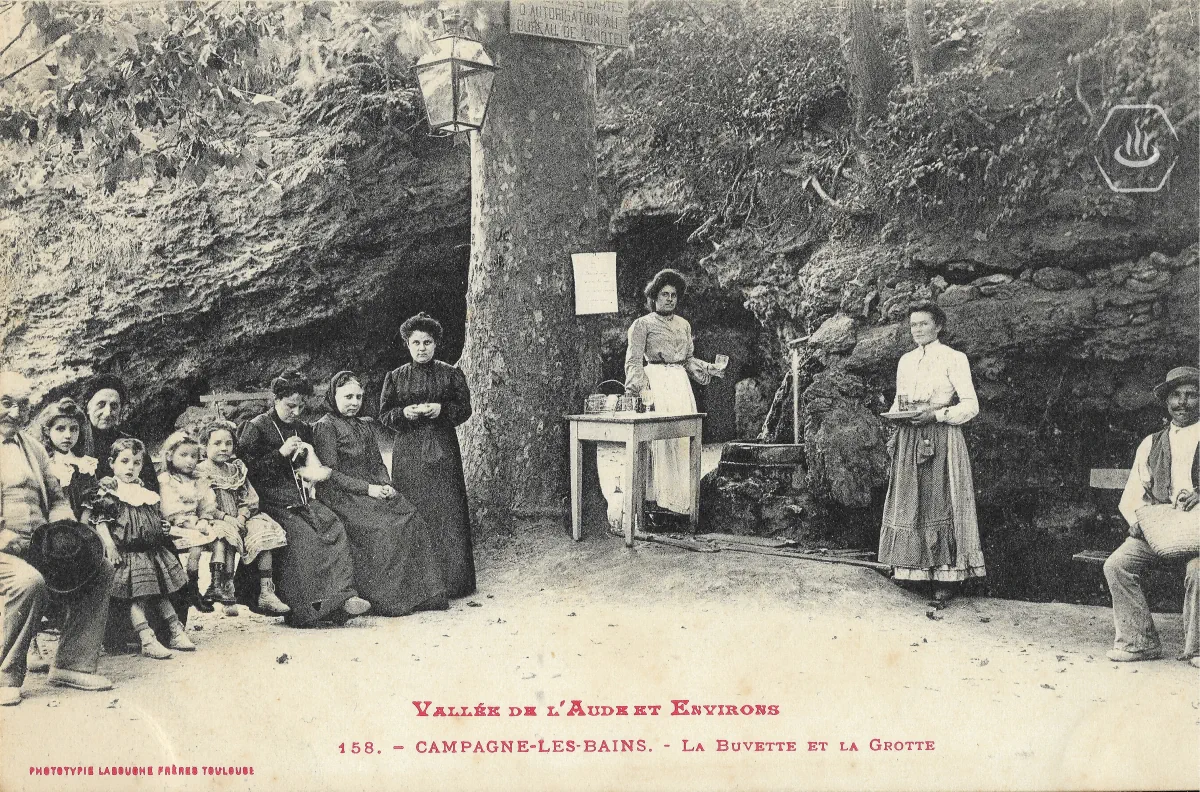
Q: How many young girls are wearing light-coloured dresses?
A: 2